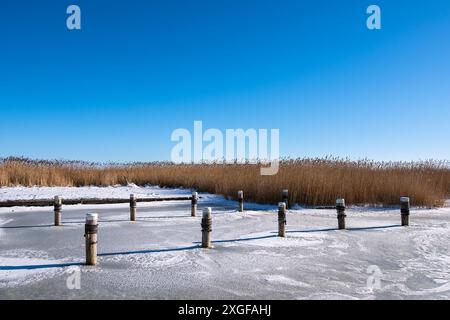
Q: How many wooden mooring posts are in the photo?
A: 10